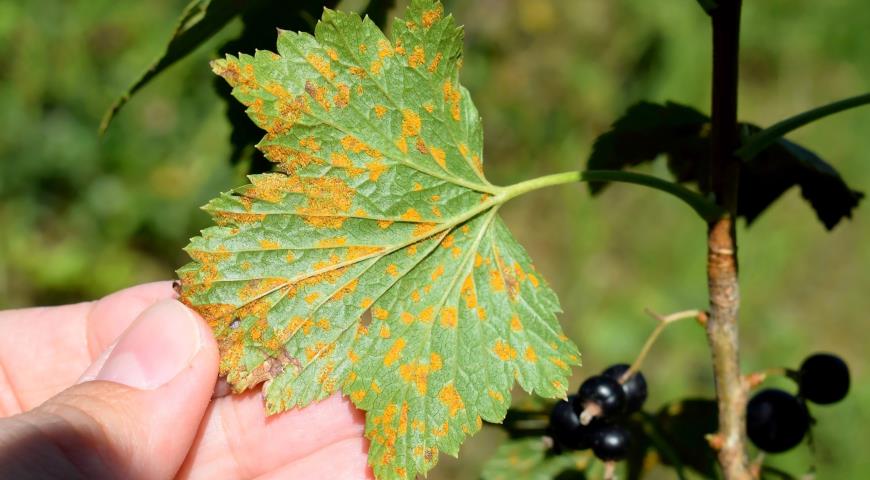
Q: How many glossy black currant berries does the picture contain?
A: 6